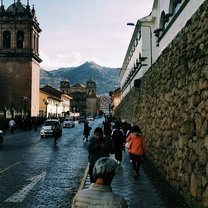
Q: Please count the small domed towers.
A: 2